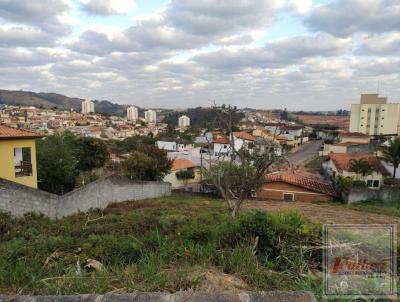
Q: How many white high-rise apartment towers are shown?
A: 4